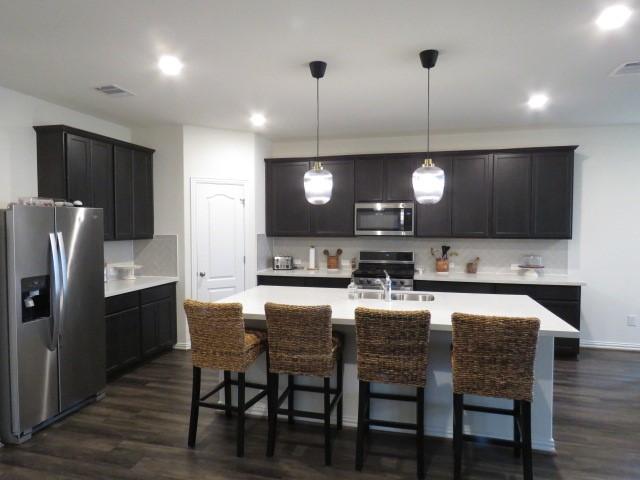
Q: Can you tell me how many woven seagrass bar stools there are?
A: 4